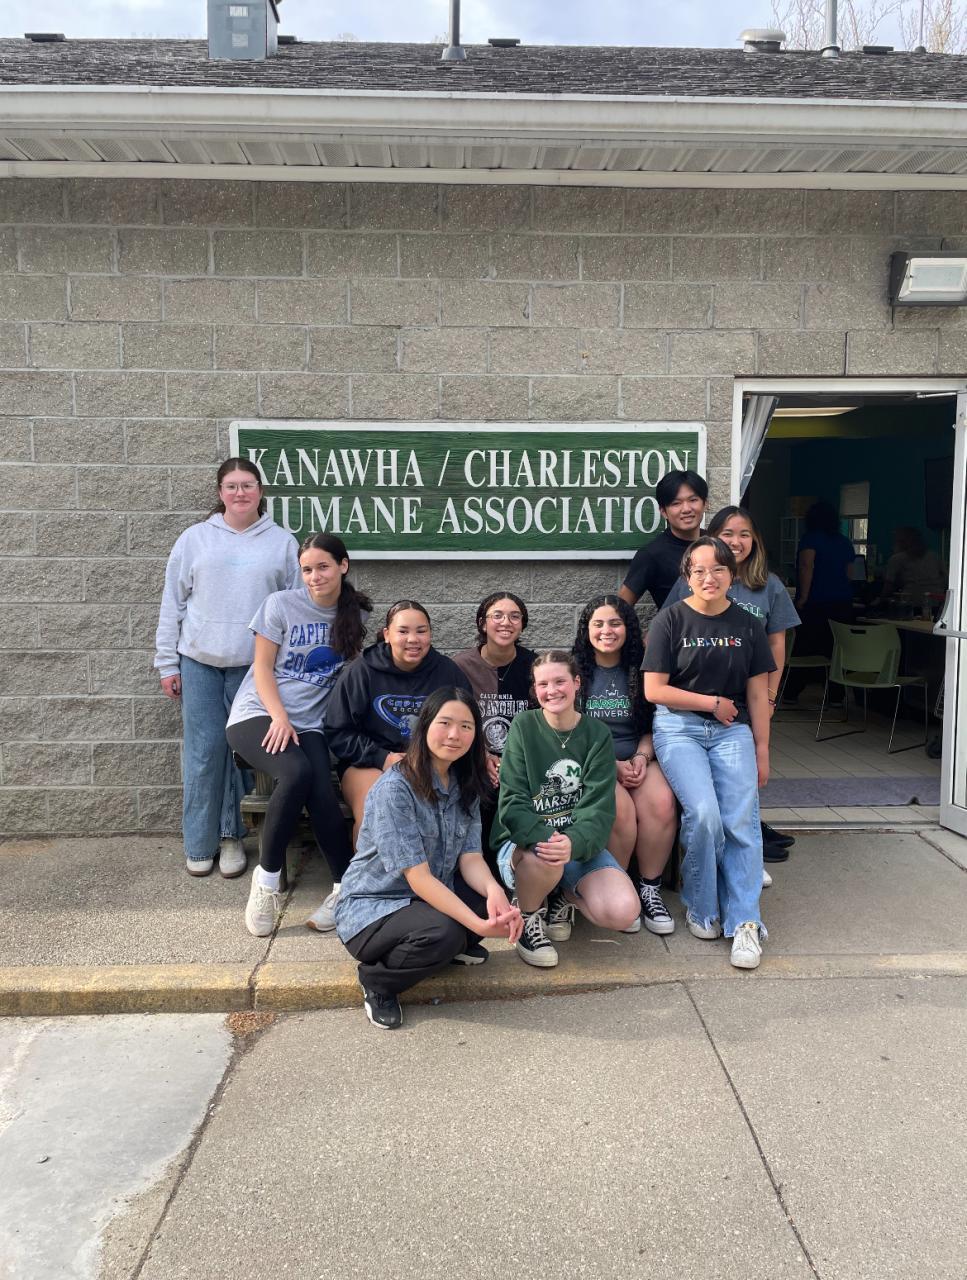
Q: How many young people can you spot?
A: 10